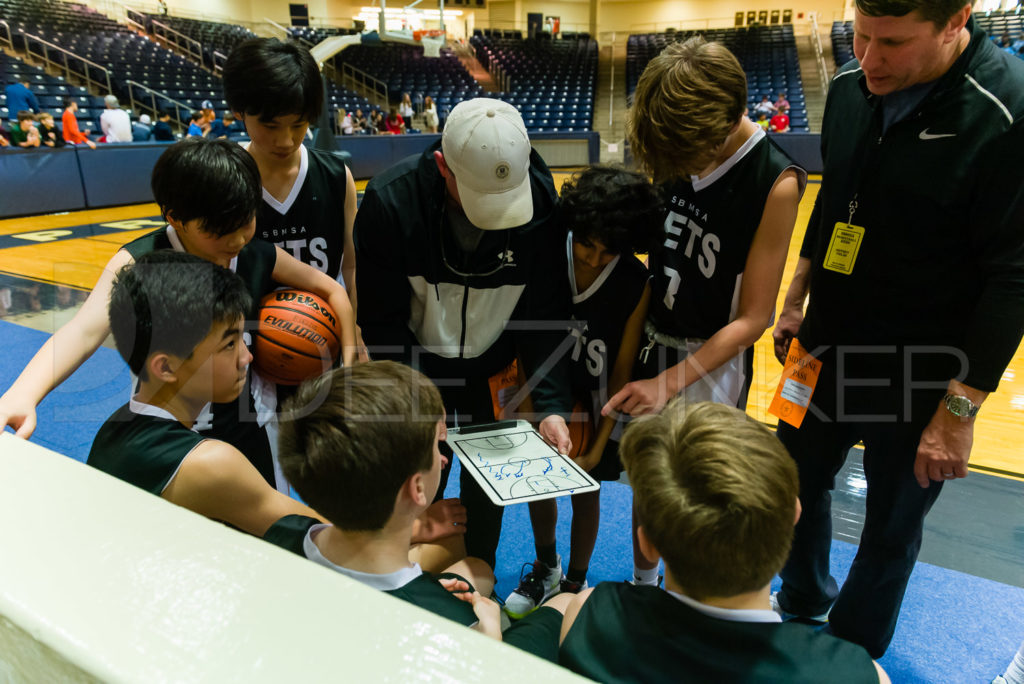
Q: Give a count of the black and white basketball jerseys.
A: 7